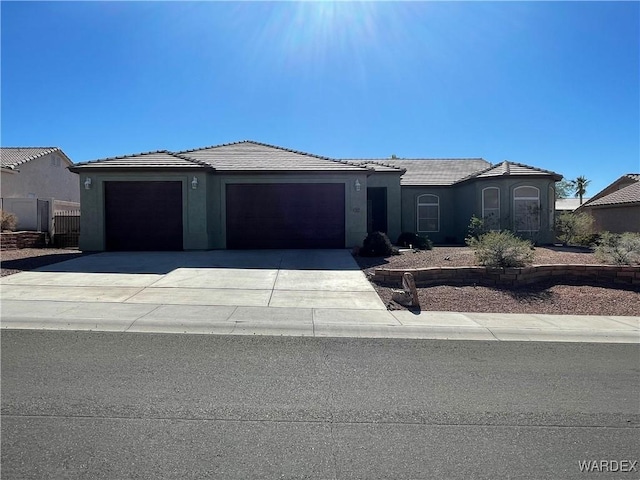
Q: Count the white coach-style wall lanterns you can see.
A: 3